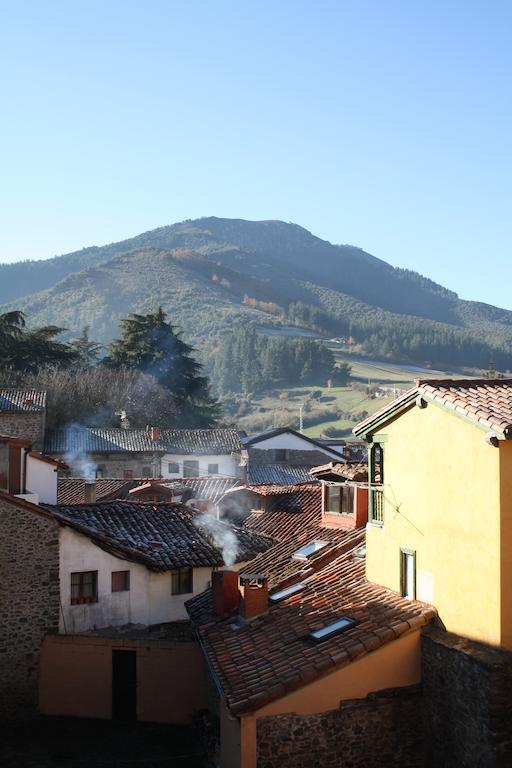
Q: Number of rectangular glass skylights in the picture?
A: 3